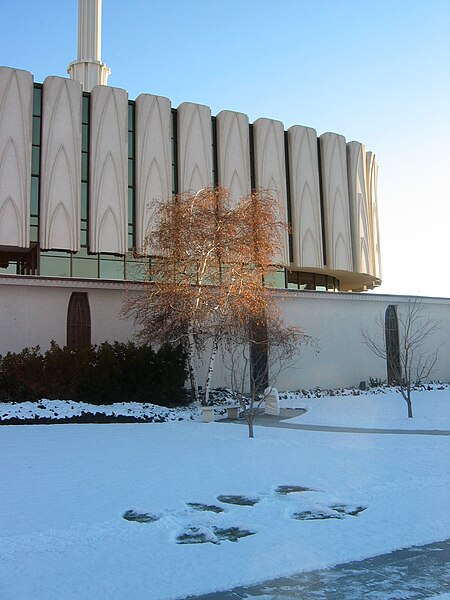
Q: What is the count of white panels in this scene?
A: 11